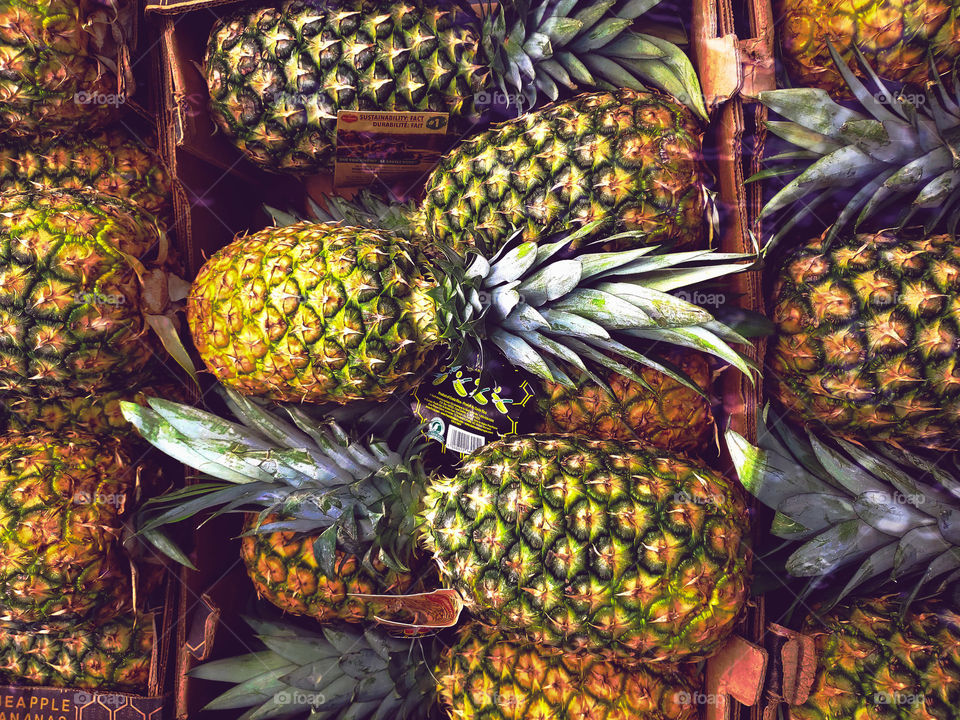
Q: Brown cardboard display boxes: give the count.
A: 3